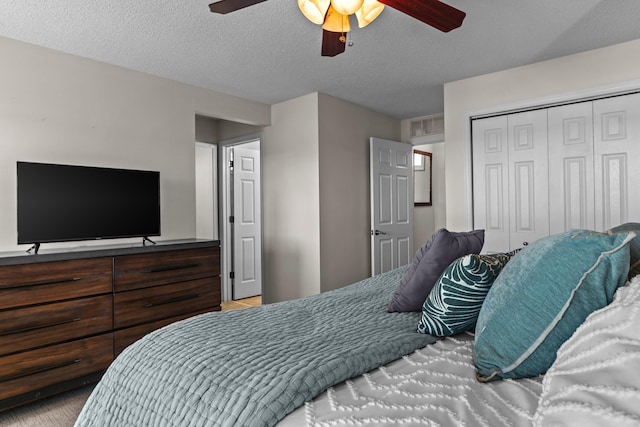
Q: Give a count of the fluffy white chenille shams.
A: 1